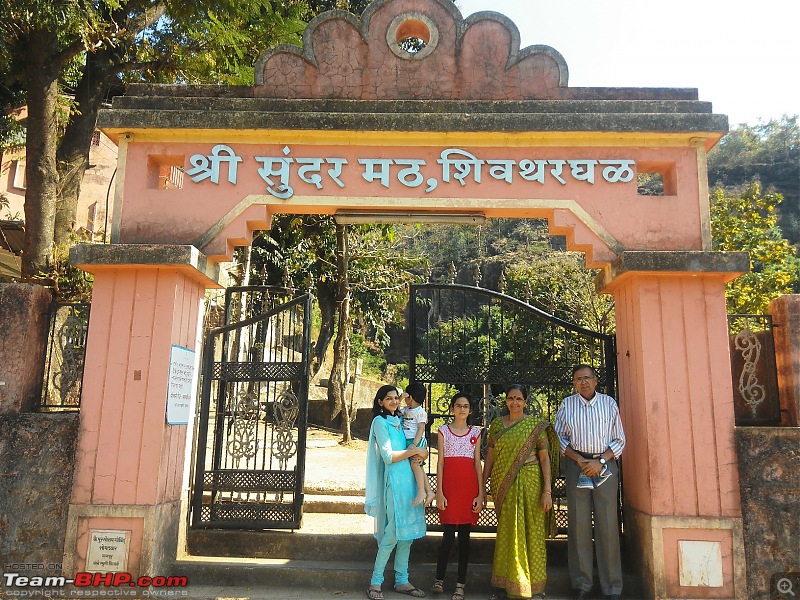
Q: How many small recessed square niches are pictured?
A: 2